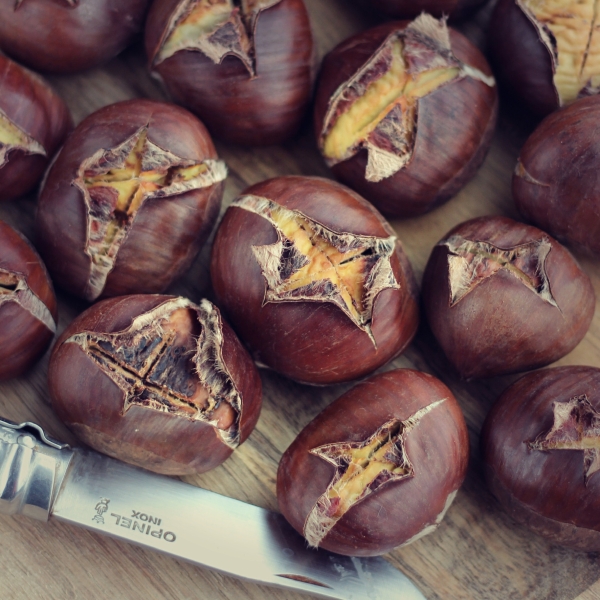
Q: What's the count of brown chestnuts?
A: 14